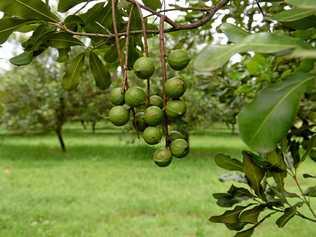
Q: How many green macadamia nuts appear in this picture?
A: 14